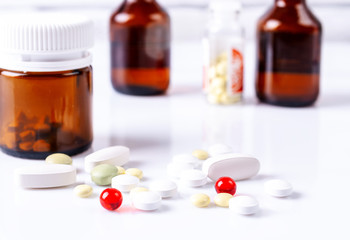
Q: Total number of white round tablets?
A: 9